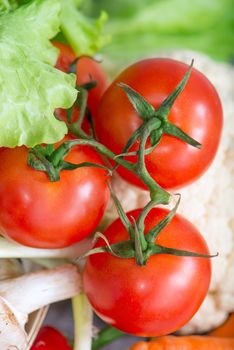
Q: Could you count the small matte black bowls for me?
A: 0